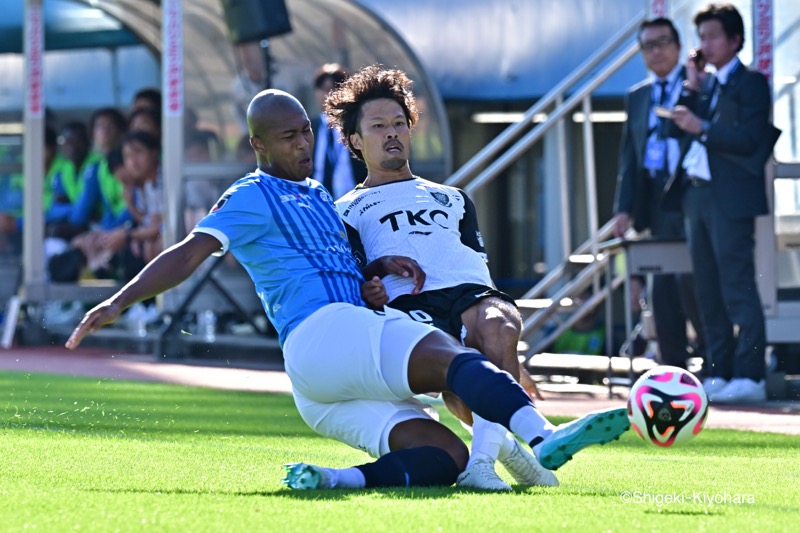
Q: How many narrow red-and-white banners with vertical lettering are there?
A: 4